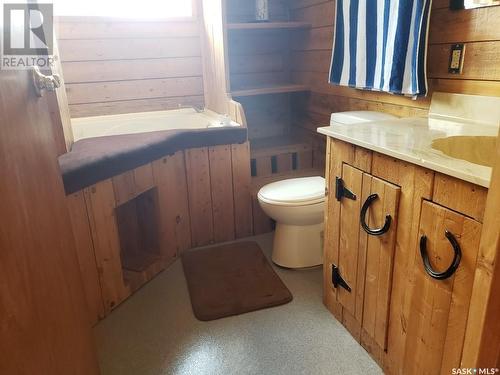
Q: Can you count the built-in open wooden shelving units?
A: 1